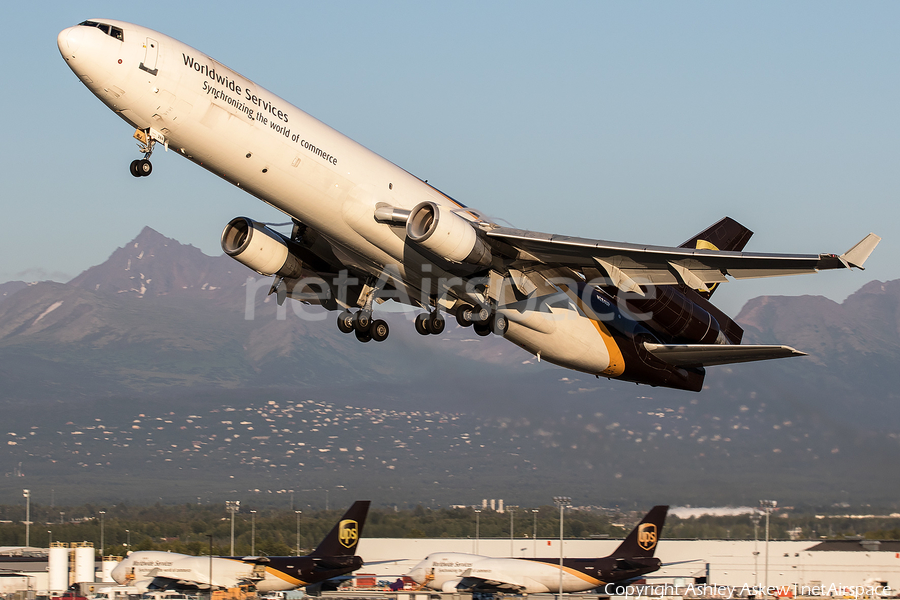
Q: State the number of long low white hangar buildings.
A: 1